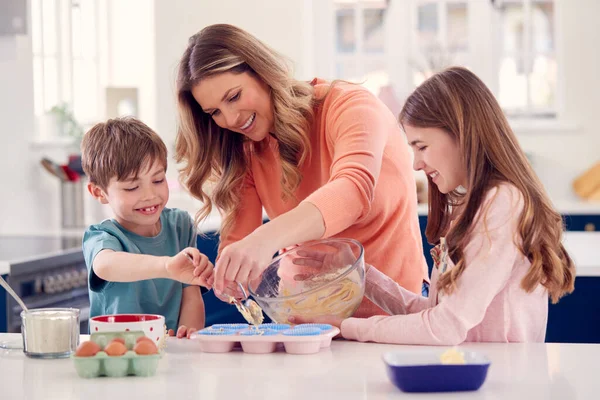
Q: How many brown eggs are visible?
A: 5